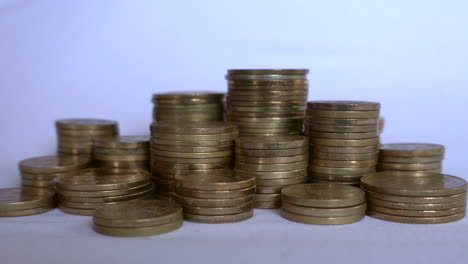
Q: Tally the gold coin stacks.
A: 15